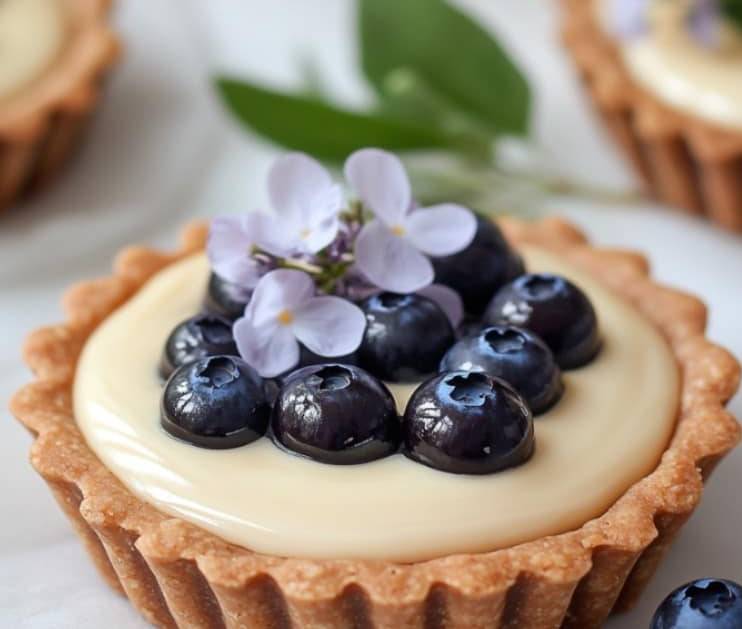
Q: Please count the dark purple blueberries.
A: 10